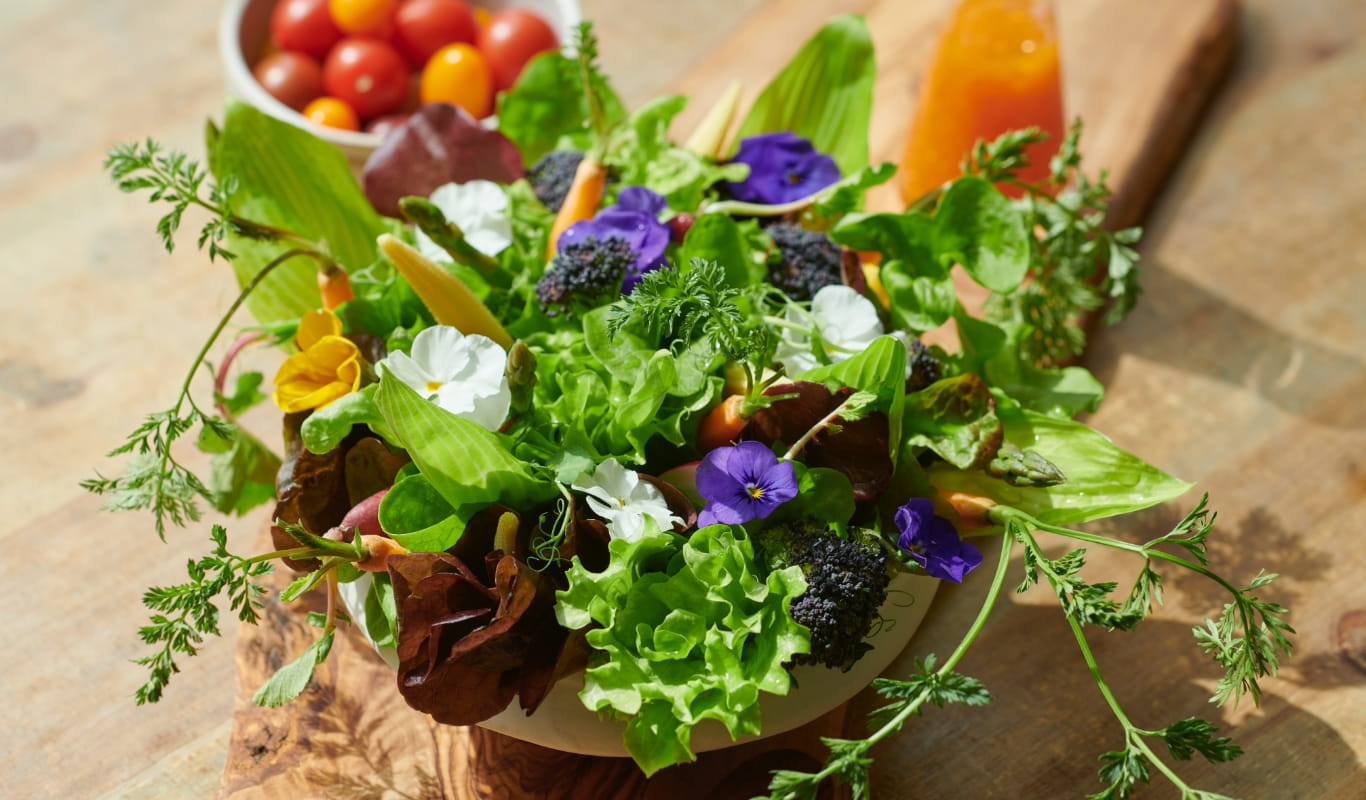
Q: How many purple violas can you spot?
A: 4